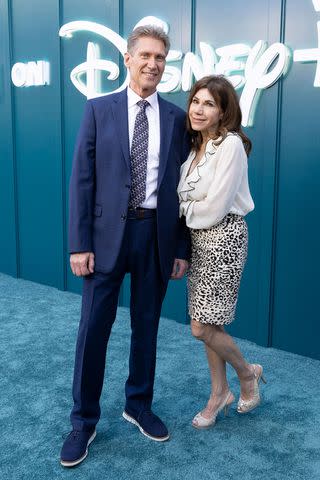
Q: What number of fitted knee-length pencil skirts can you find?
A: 1